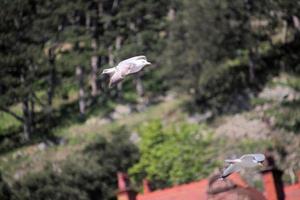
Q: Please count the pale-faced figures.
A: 2